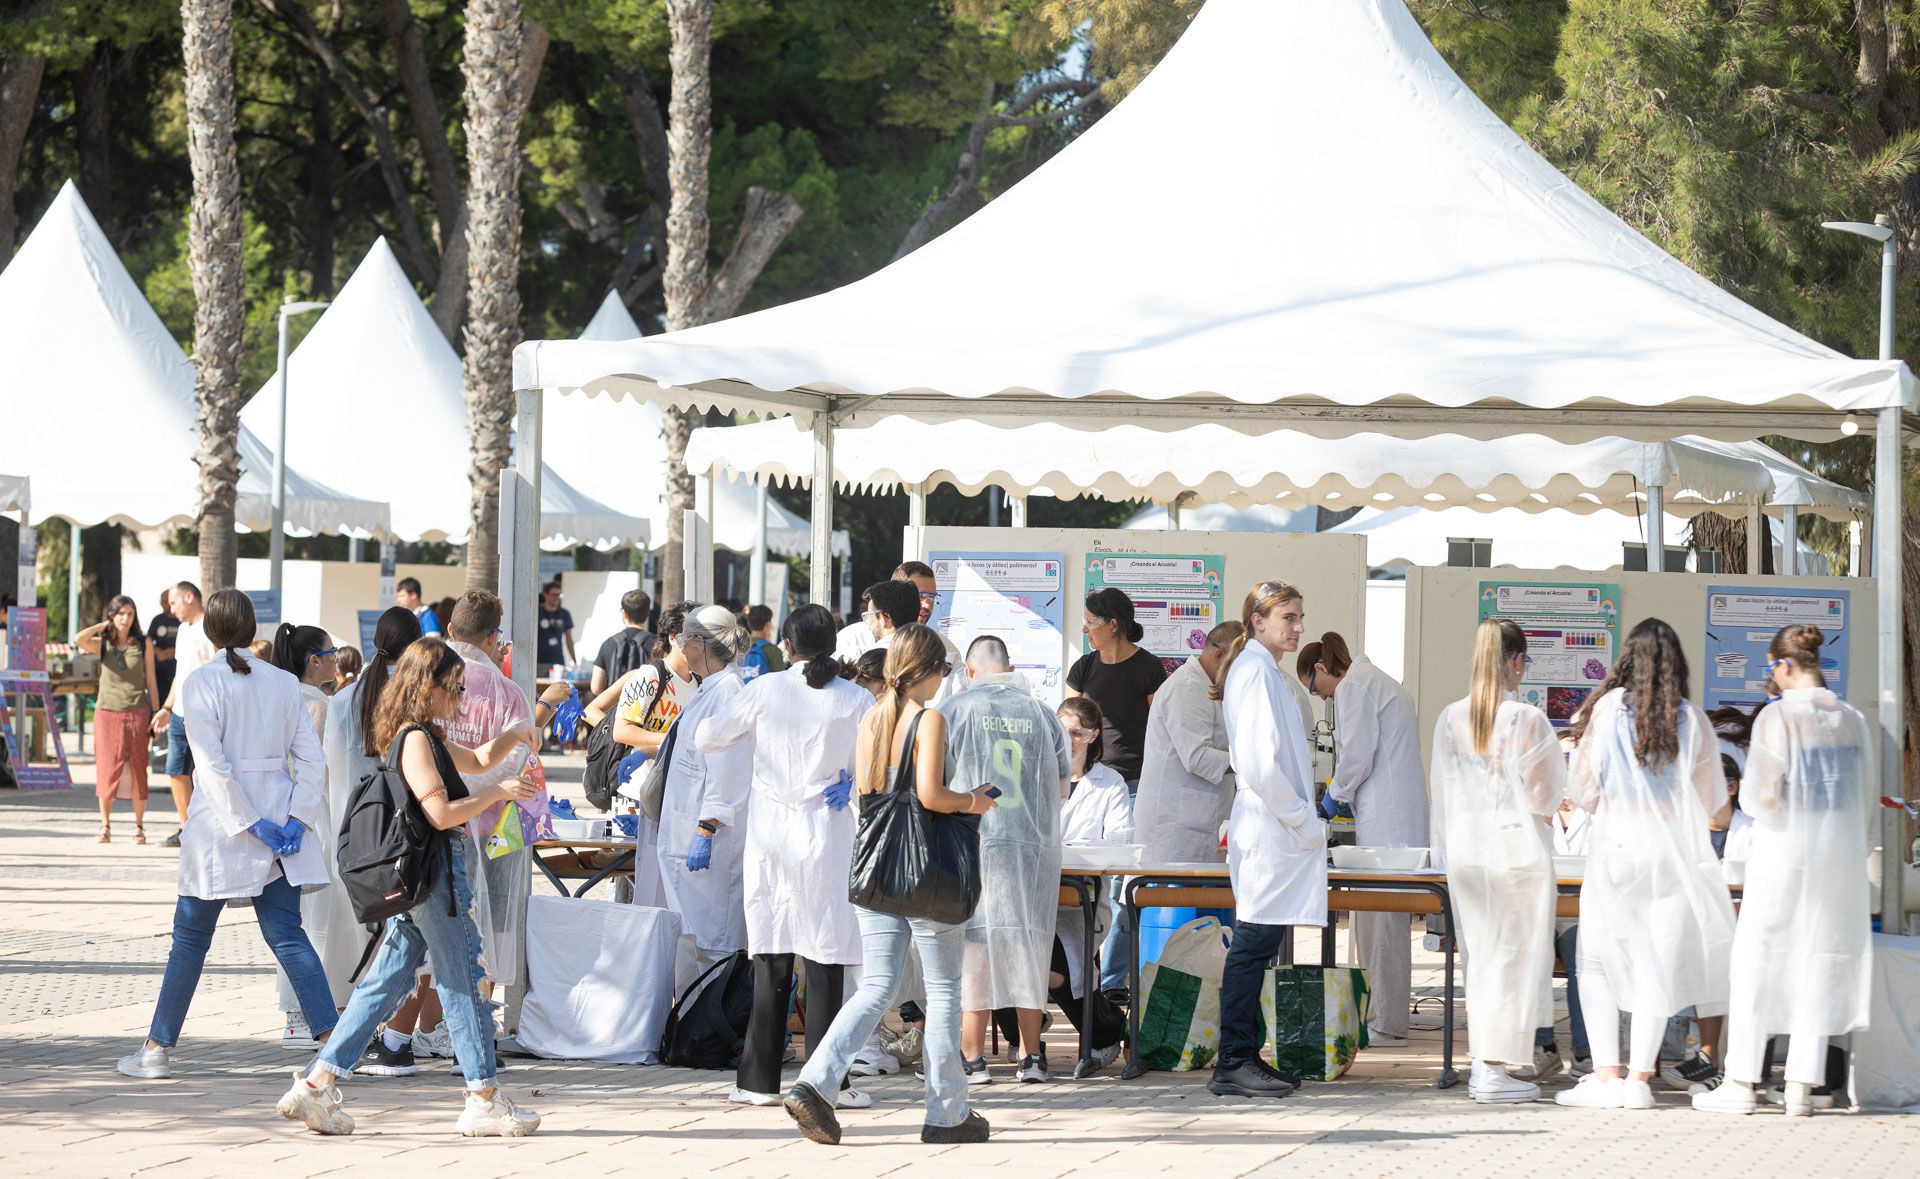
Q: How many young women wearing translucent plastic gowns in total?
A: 5